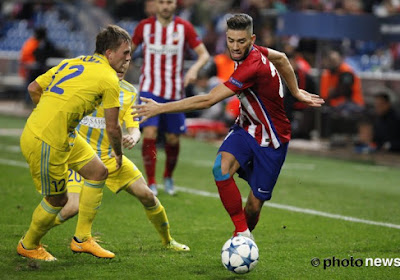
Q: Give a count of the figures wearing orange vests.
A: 3